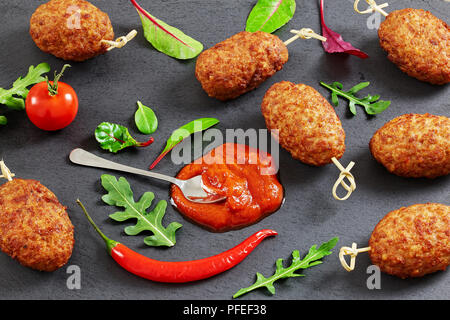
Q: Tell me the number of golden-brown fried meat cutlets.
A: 7